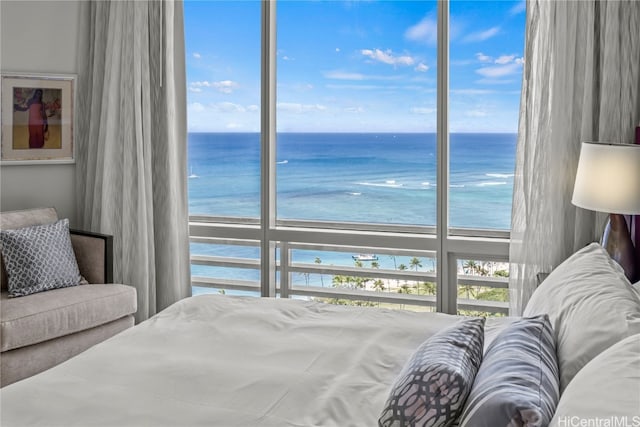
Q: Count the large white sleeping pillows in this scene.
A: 2